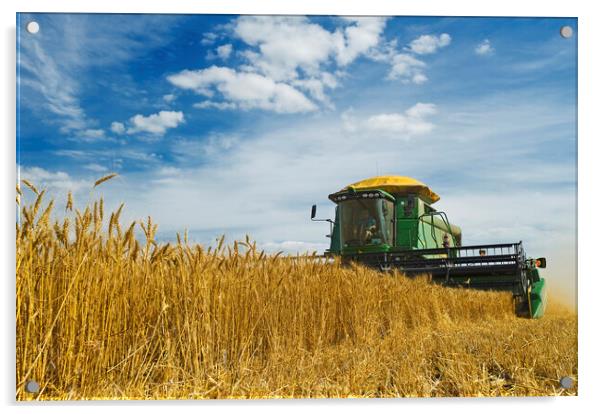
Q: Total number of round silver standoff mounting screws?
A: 4